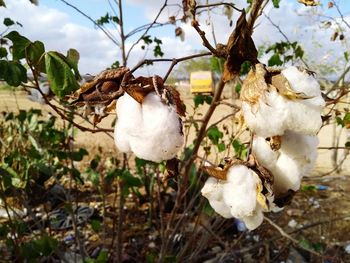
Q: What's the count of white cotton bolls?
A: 4